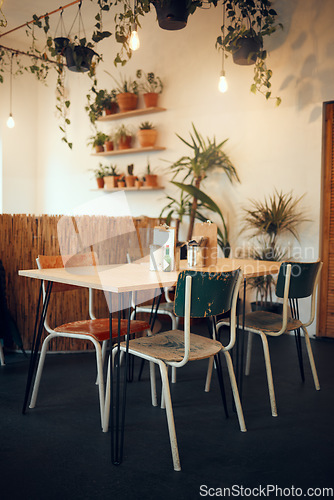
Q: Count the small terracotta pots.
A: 13